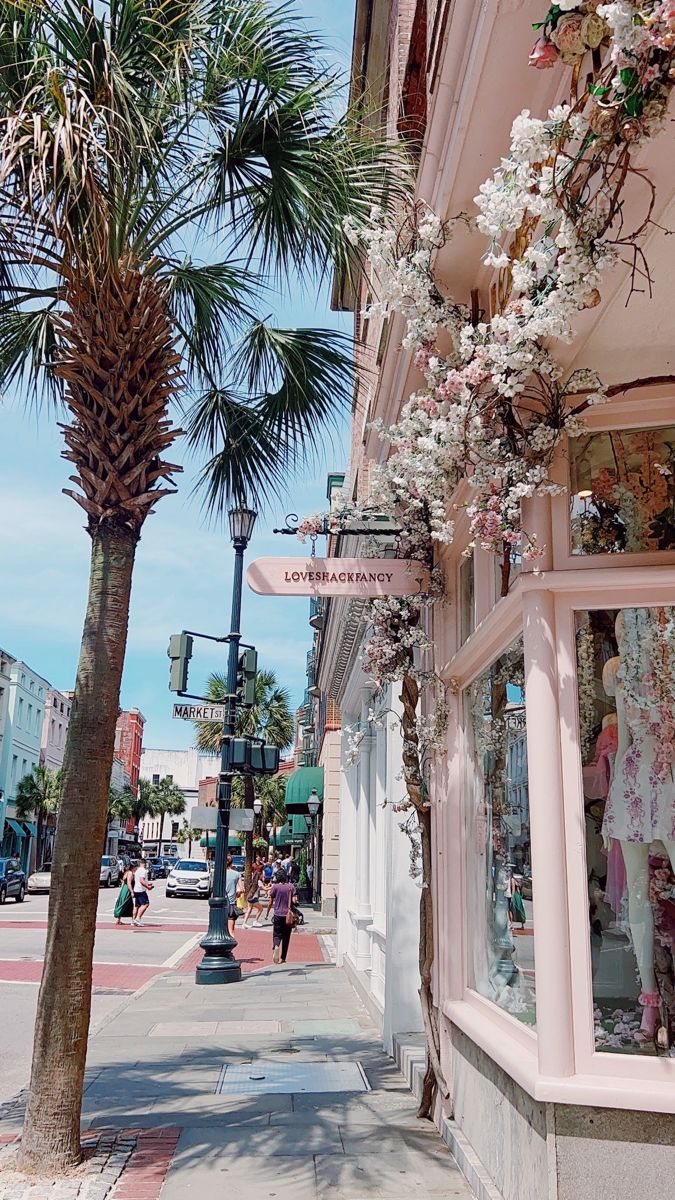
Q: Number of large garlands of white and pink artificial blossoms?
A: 1